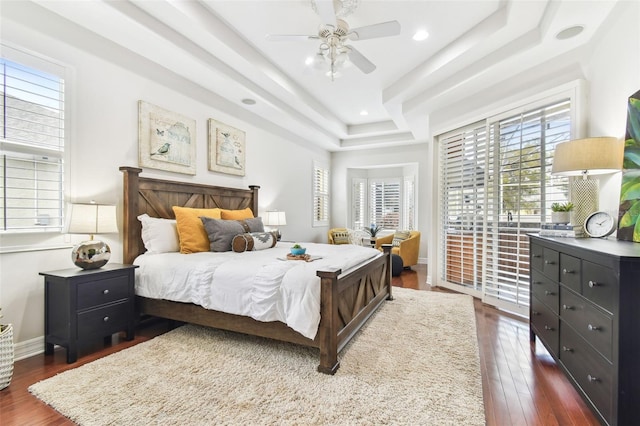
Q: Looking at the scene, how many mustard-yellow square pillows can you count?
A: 2